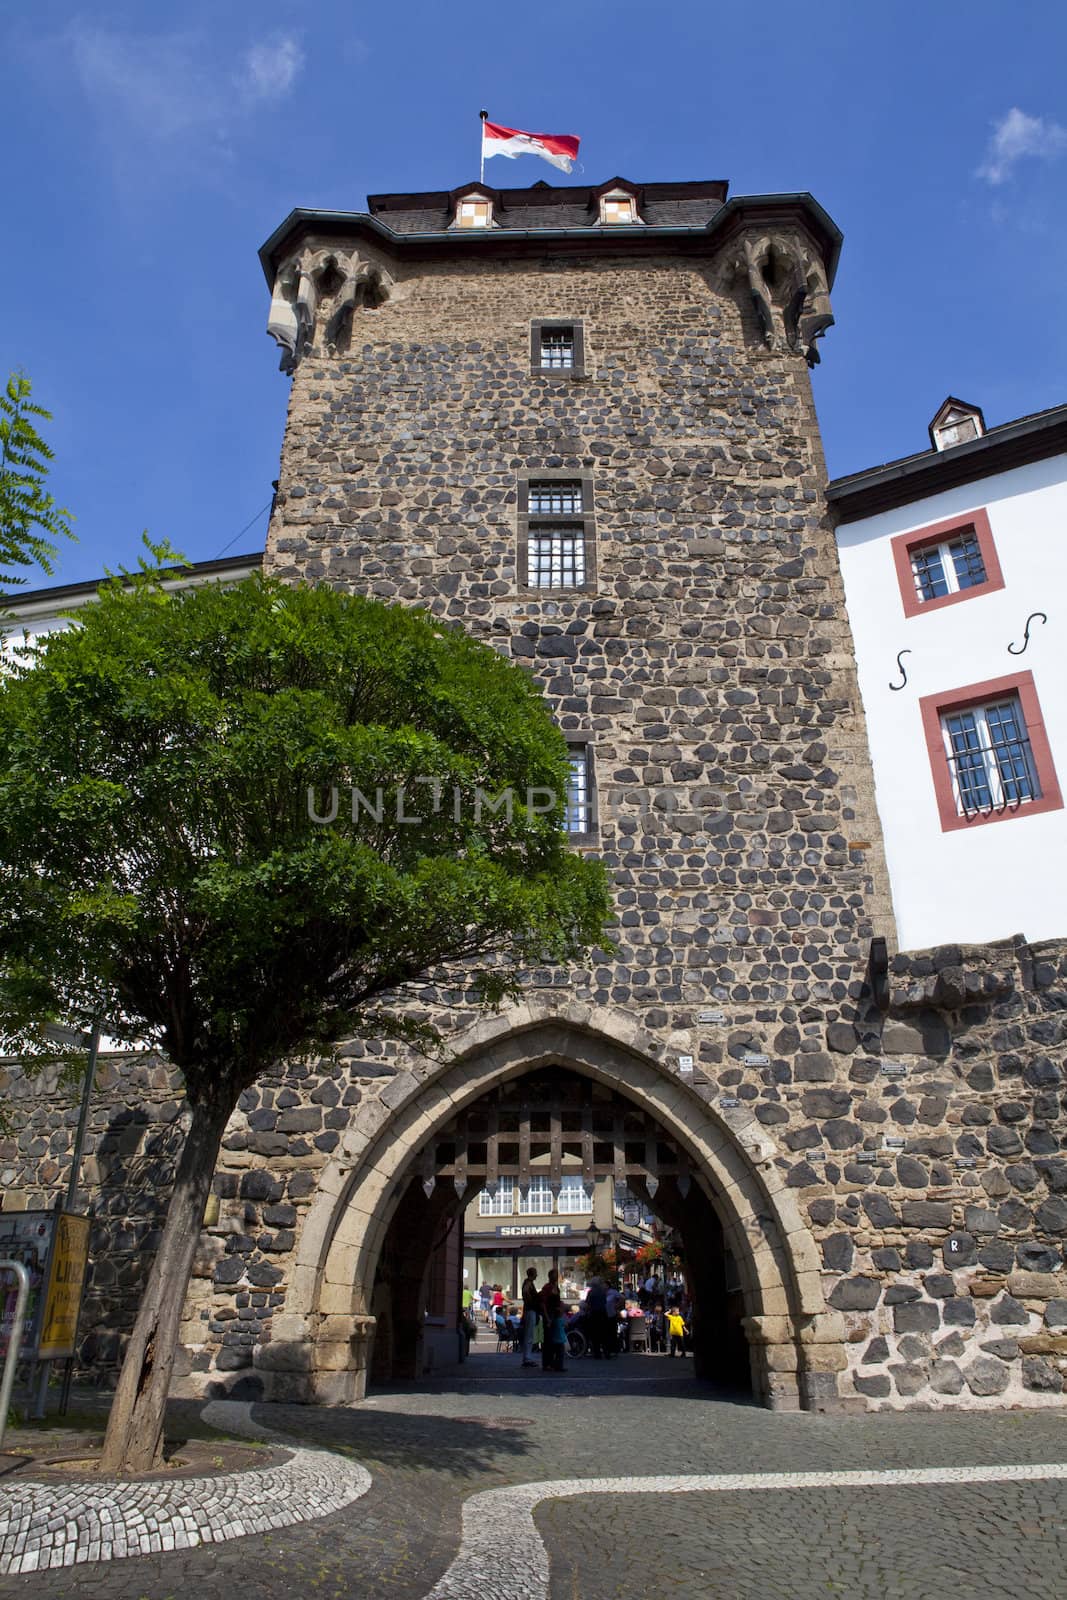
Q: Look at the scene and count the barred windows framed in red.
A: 2